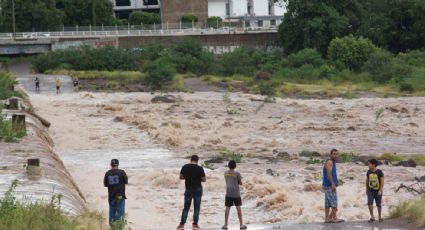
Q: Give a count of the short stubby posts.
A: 3